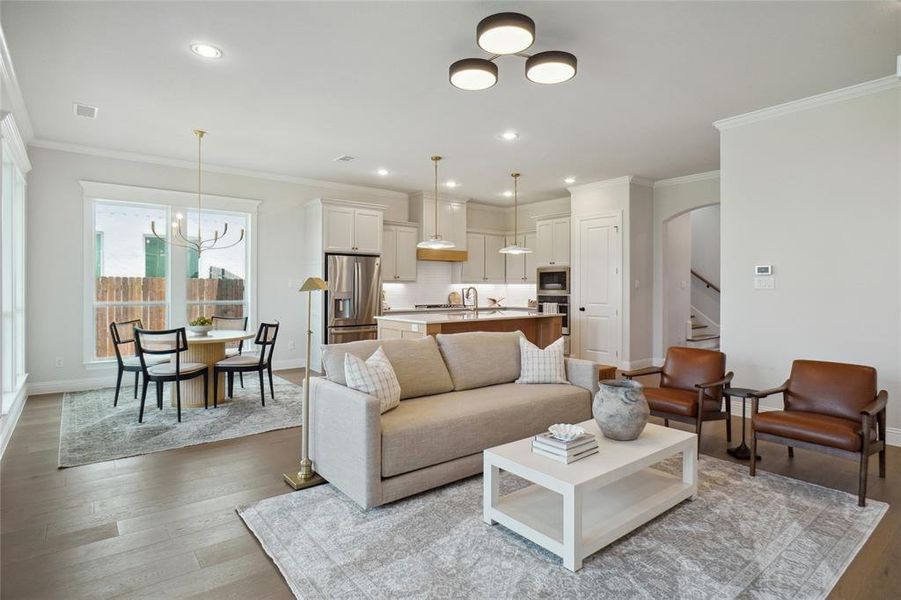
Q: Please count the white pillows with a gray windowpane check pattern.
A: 2